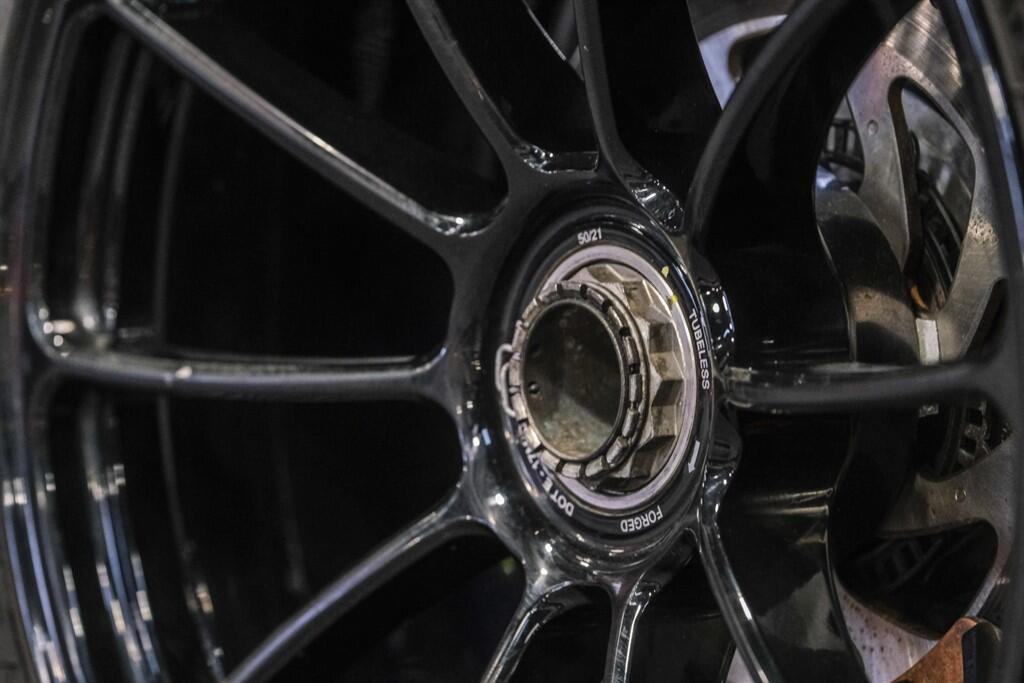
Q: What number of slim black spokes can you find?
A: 10